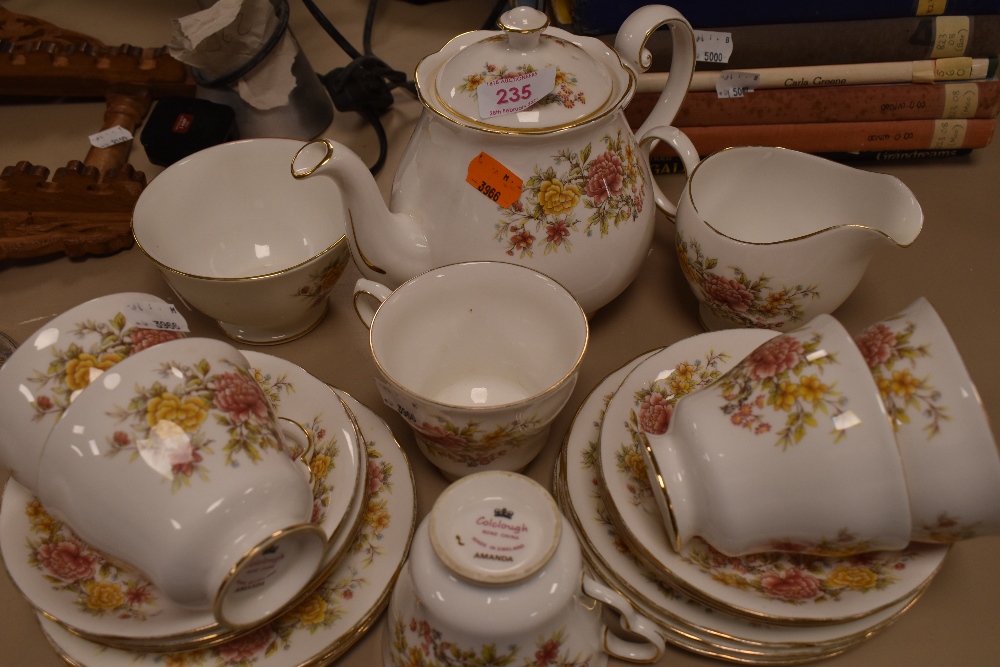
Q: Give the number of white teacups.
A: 6